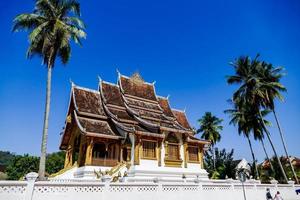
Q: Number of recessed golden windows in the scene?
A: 3